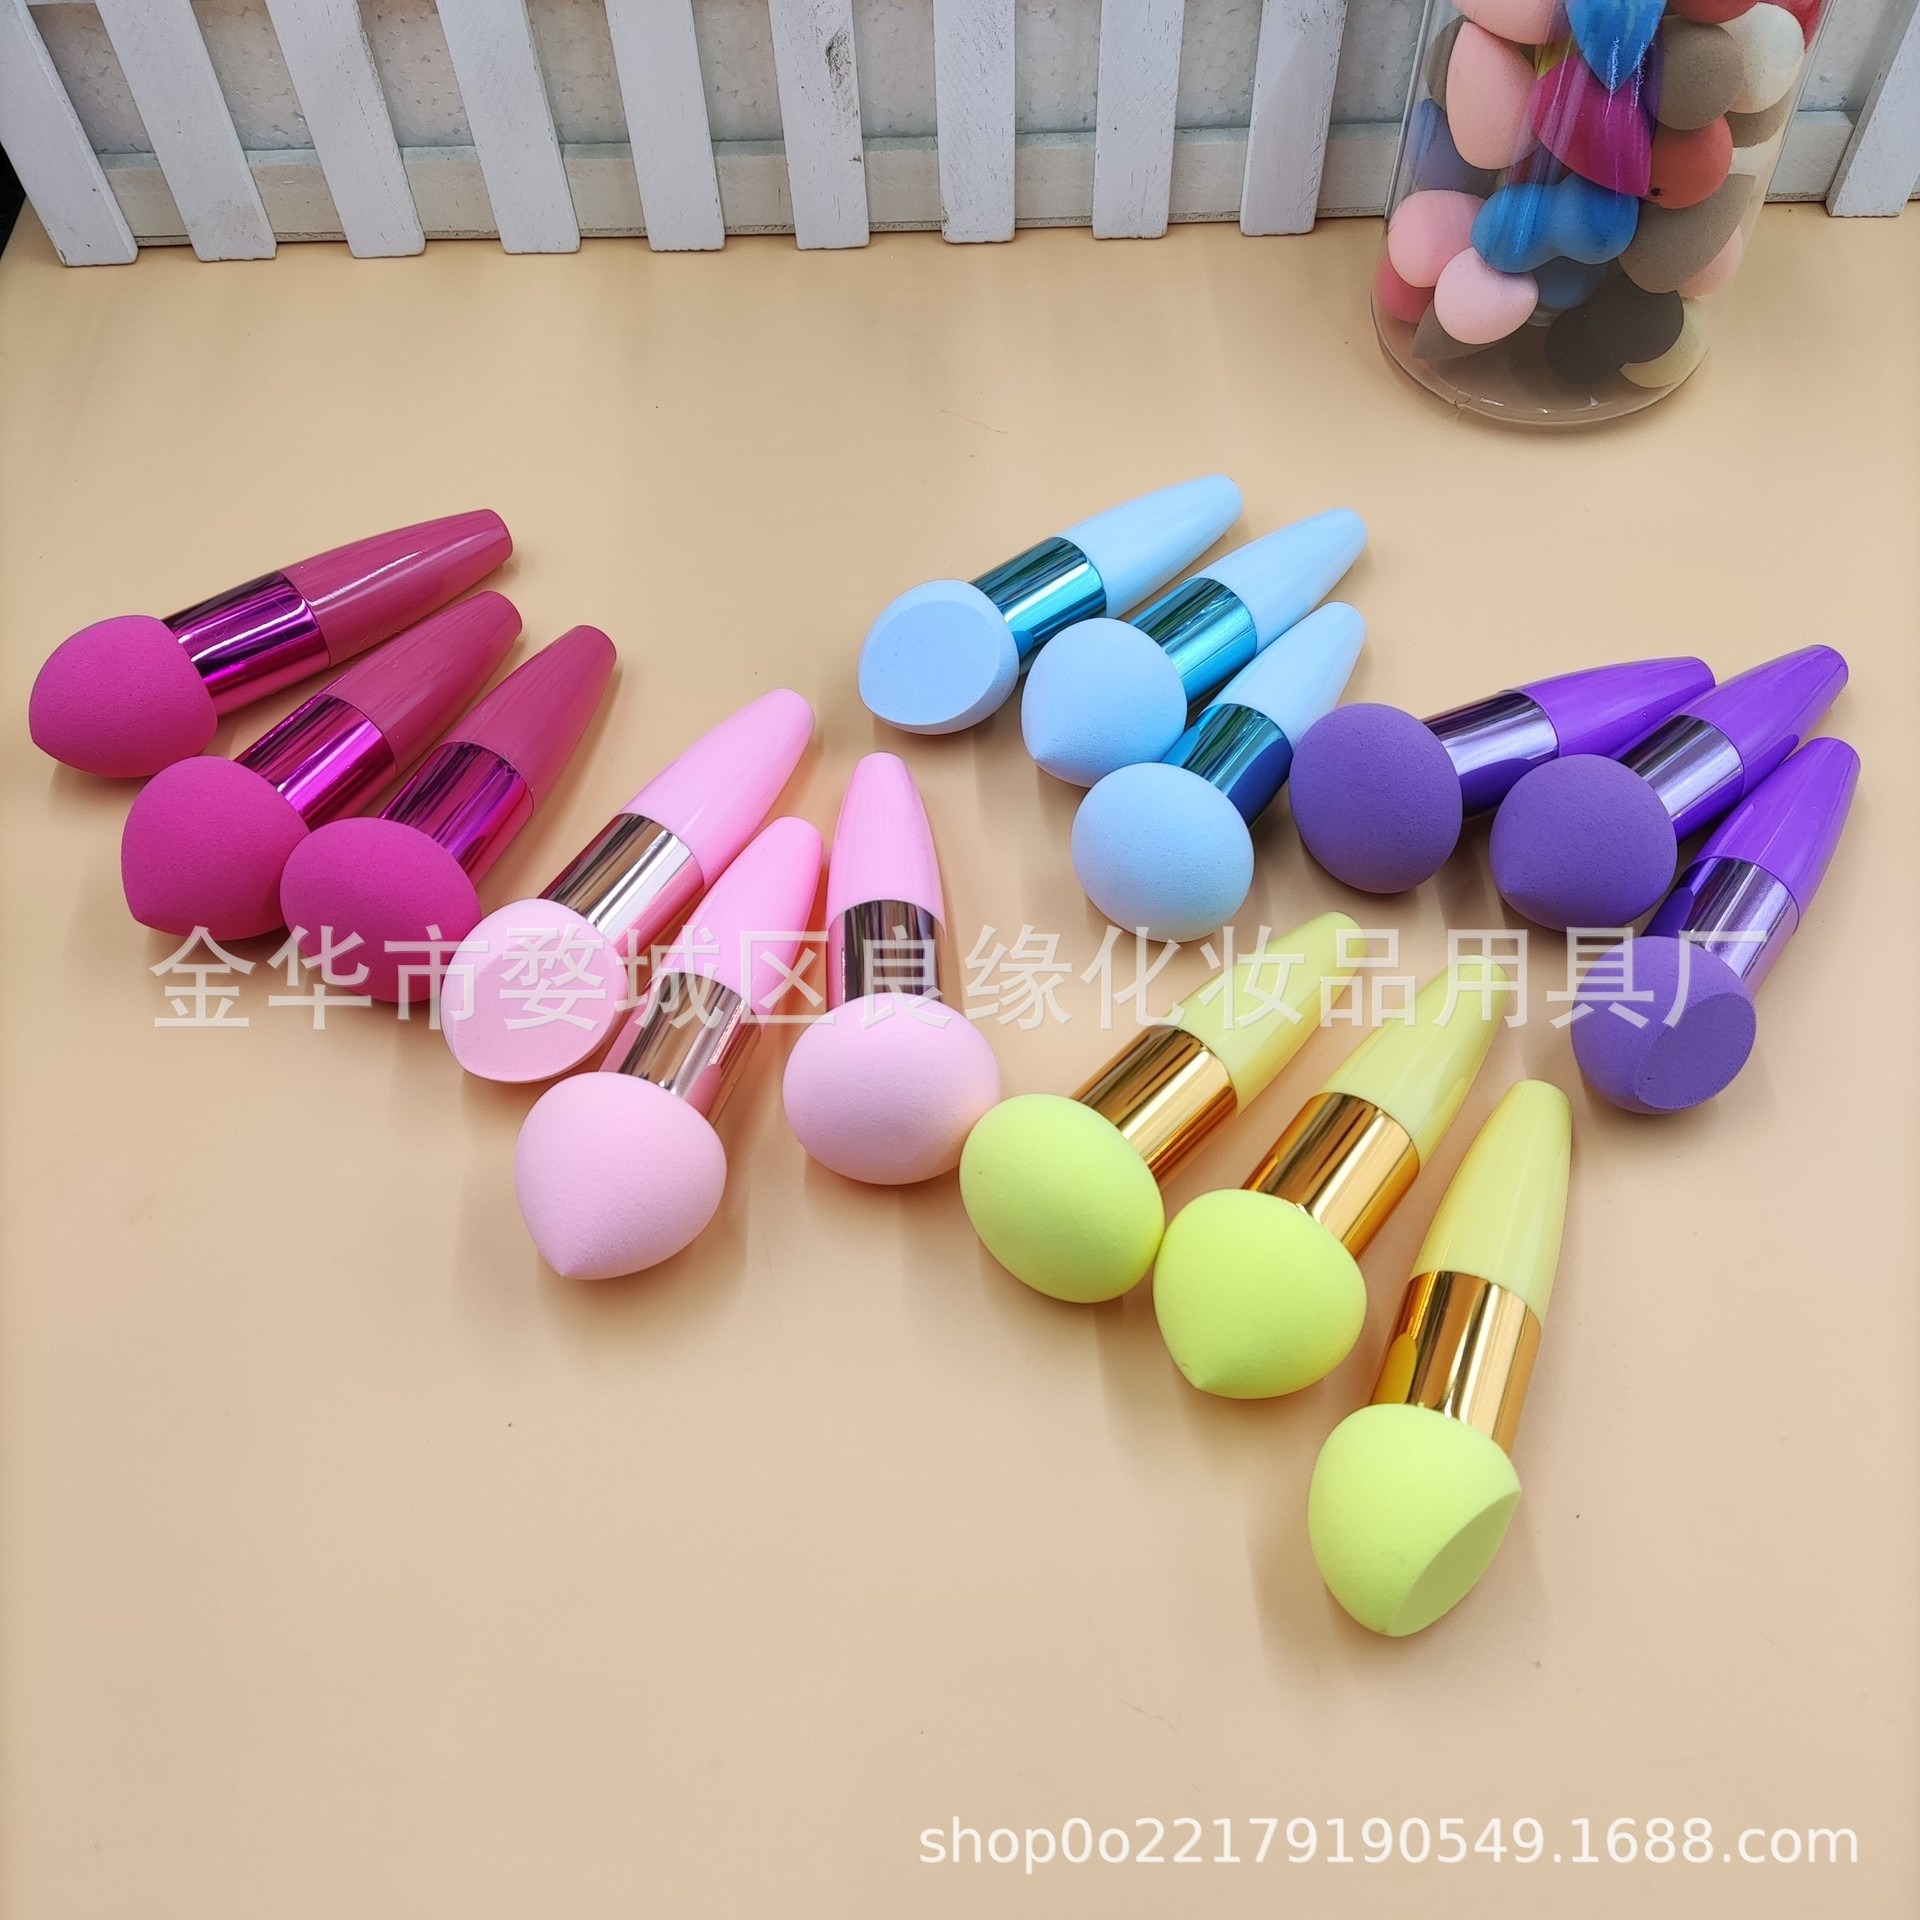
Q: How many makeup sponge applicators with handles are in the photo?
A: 15